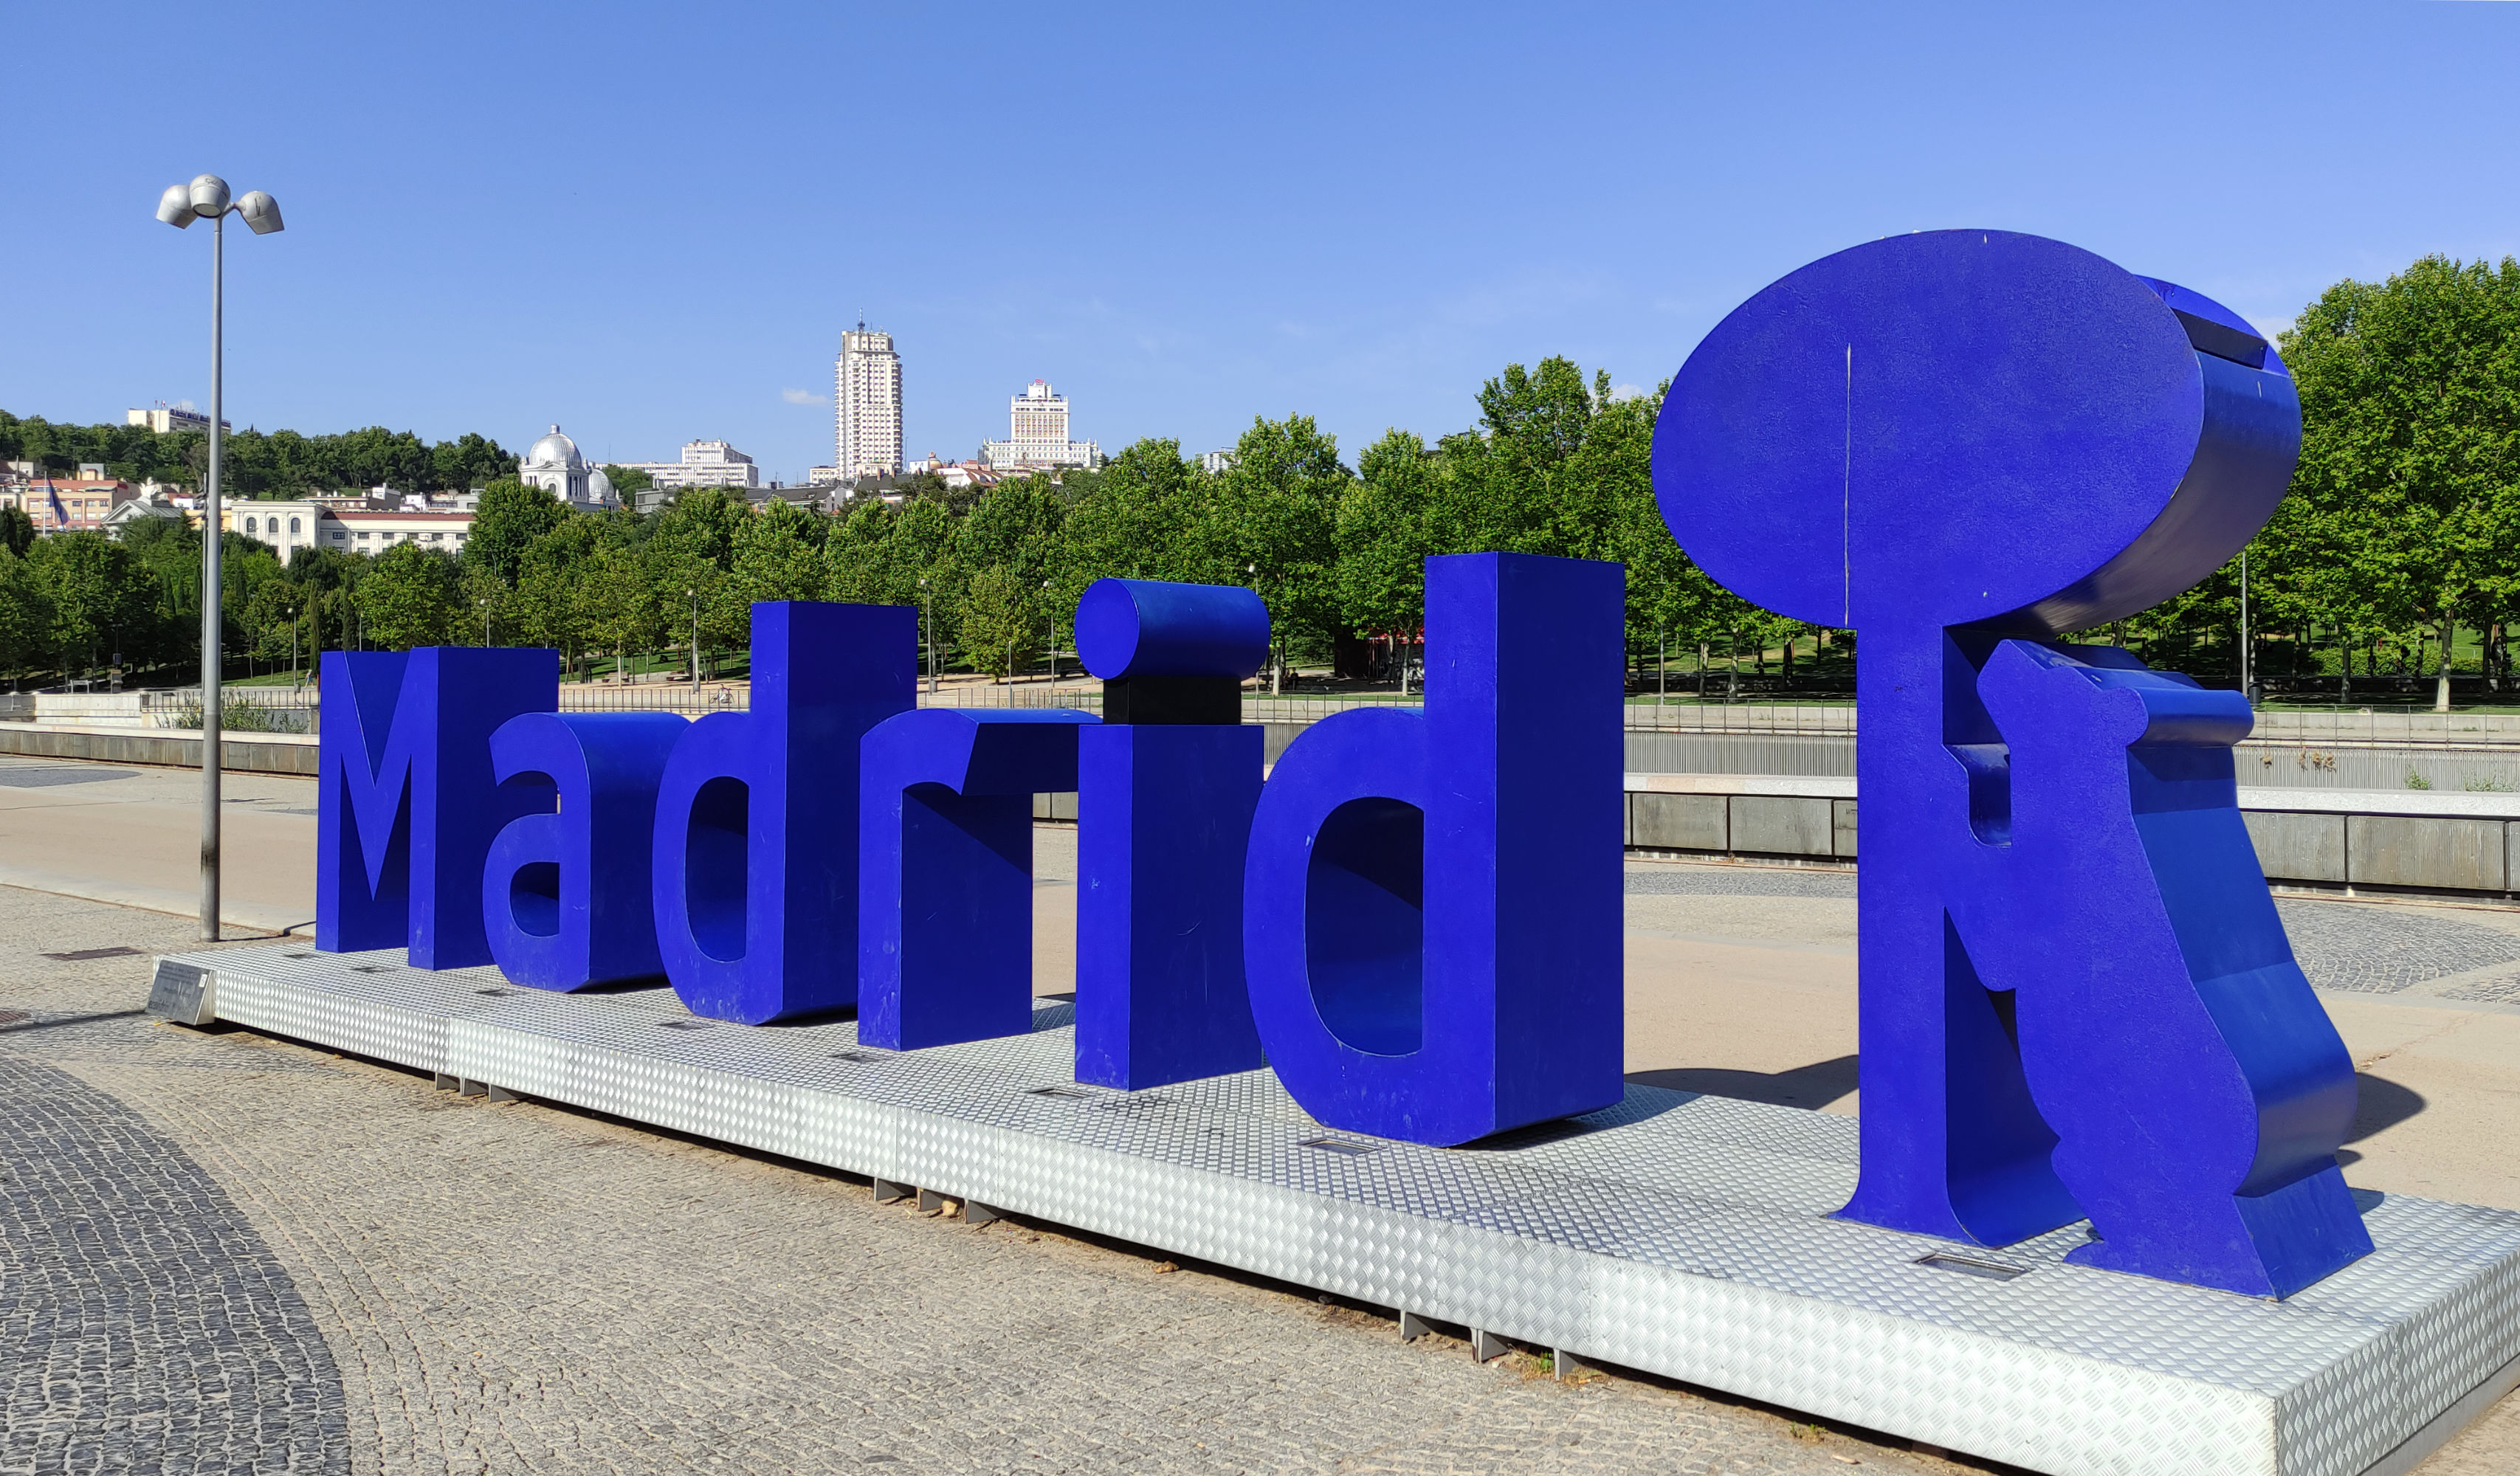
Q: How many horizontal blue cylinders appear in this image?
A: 1